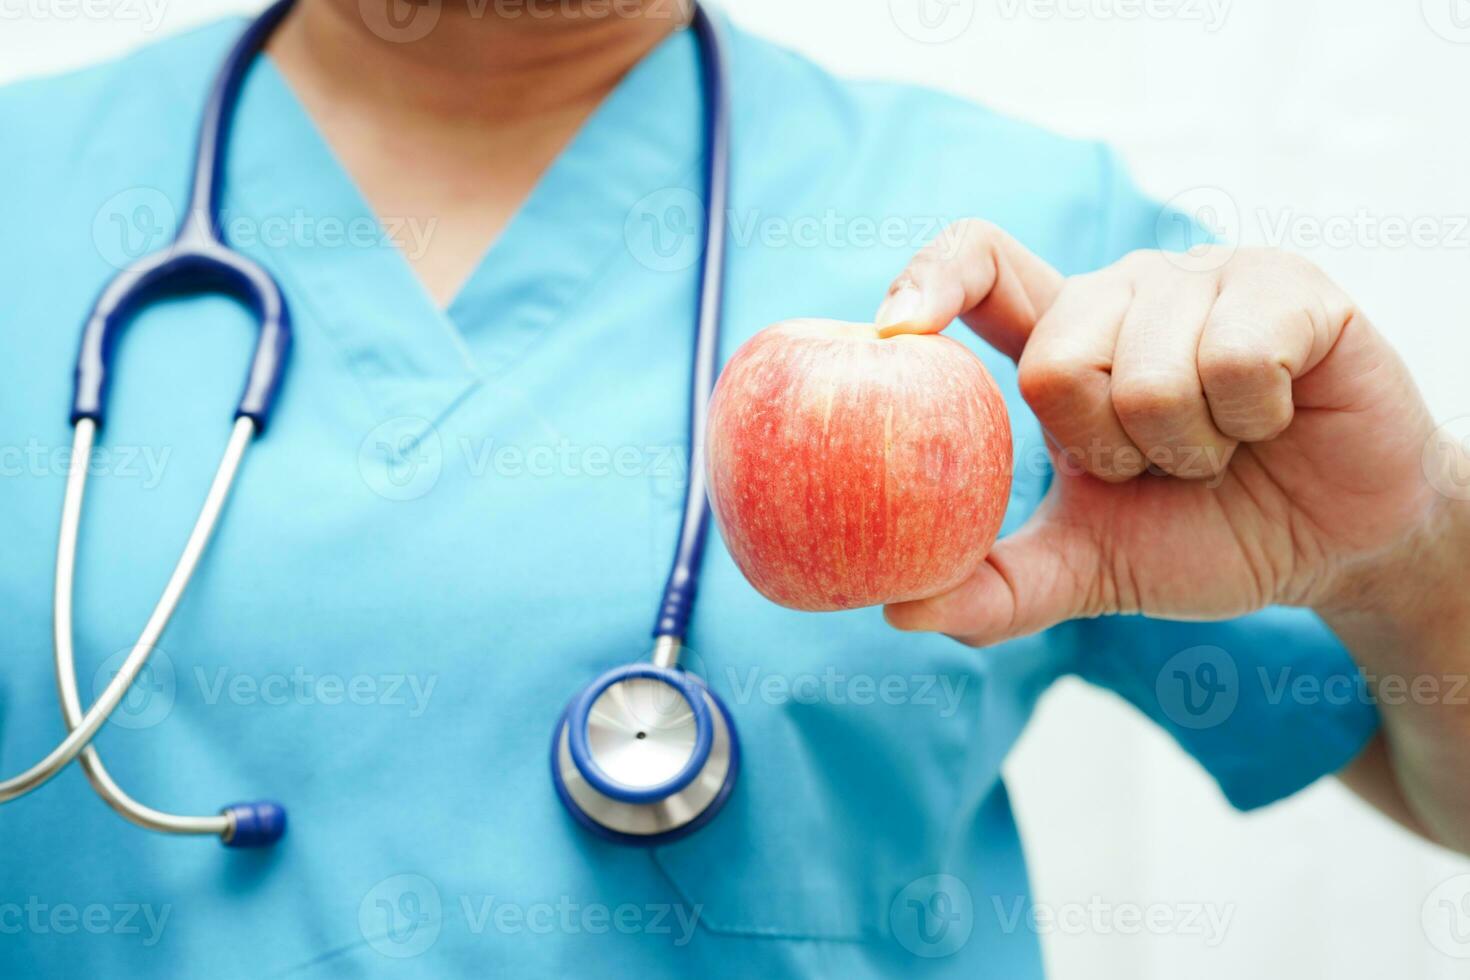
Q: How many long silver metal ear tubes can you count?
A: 2